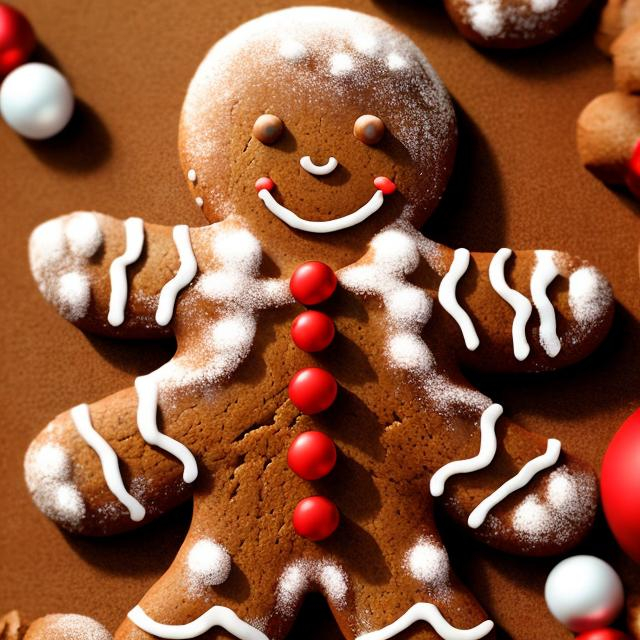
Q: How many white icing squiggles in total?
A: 11